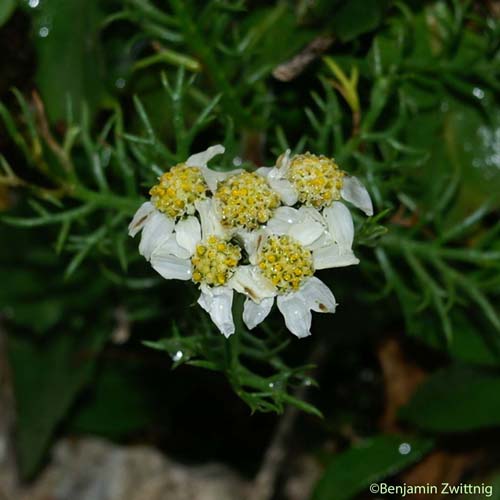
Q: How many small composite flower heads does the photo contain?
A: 5